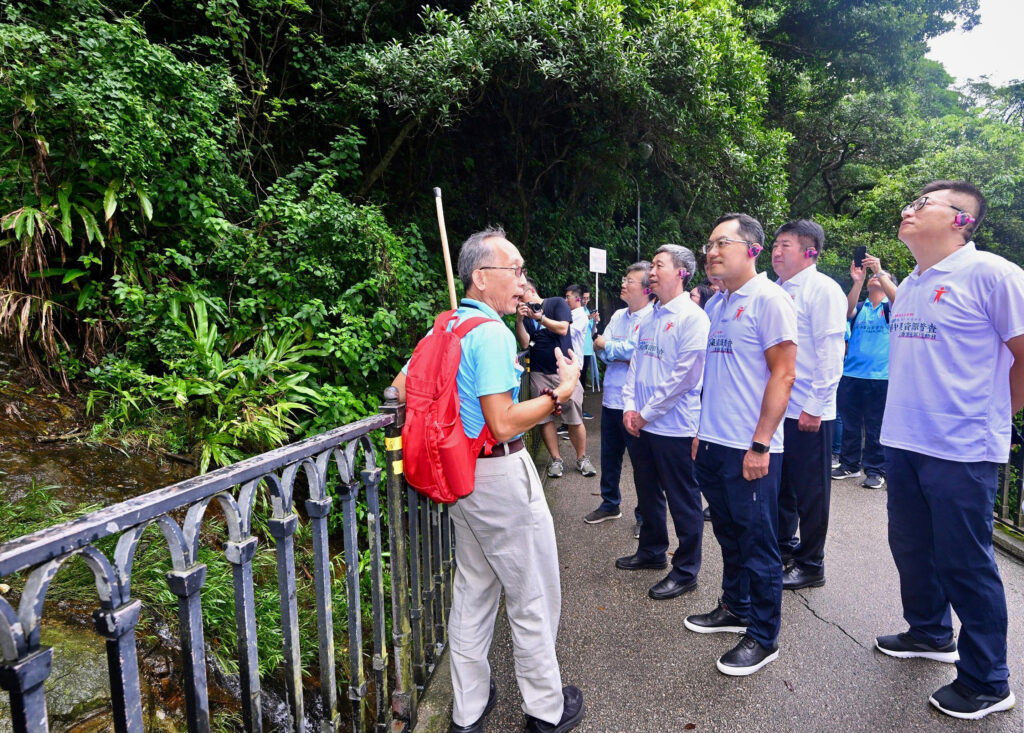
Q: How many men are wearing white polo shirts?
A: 5